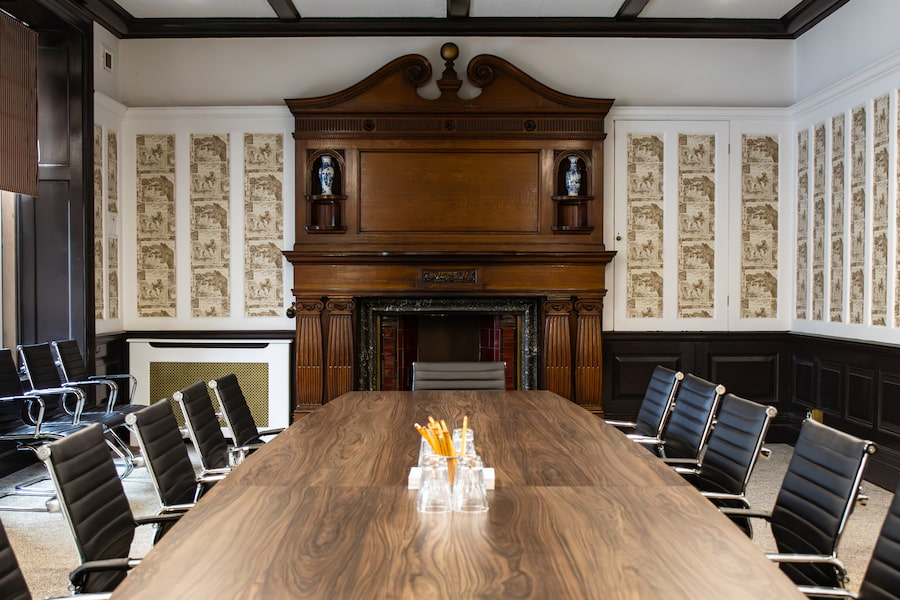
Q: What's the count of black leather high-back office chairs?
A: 14